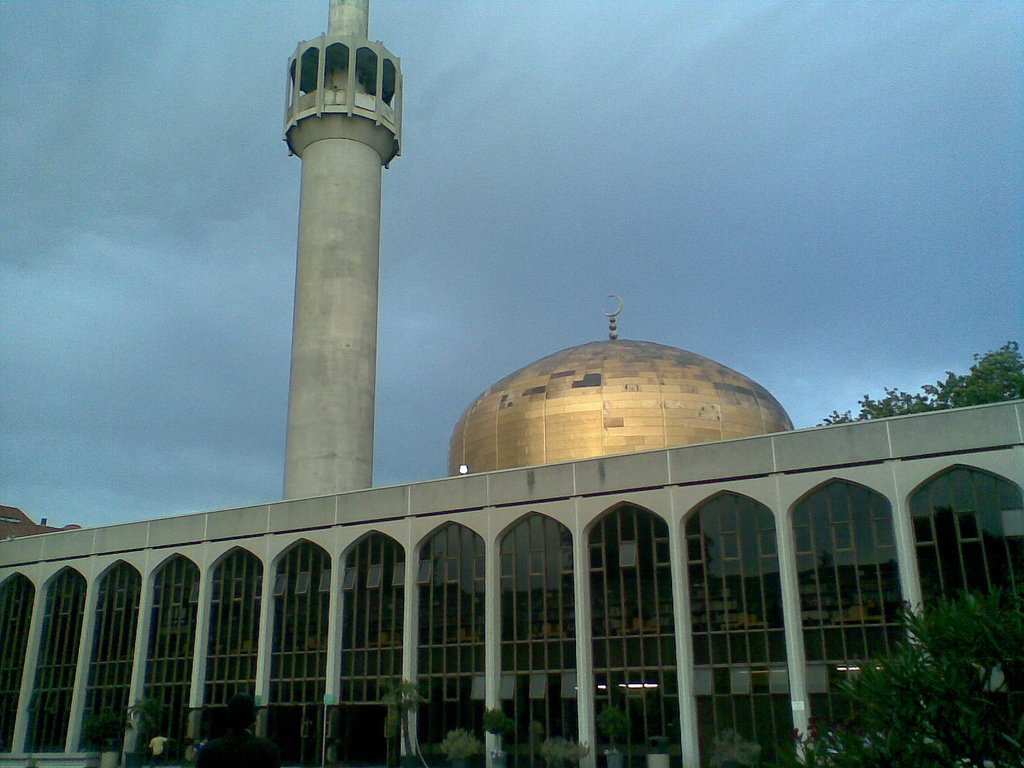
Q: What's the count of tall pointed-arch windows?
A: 13